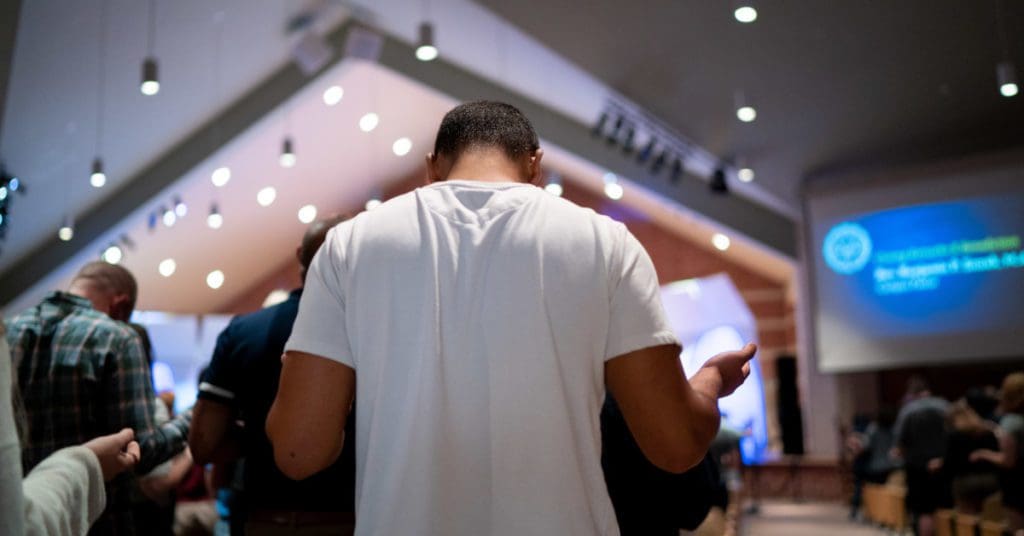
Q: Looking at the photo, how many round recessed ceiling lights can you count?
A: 11